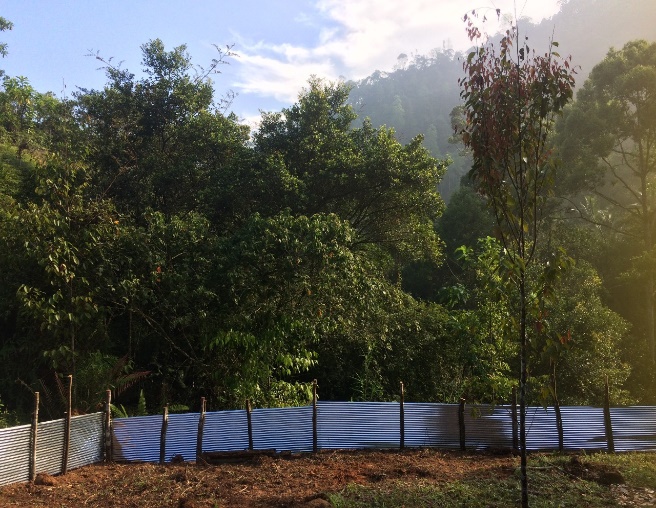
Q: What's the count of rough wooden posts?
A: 12